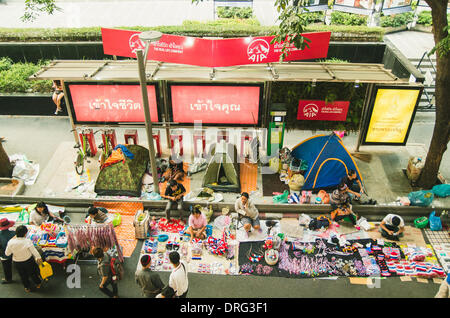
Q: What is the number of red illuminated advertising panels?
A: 2